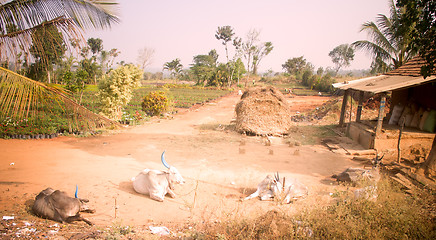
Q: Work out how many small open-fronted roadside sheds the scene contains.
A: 1